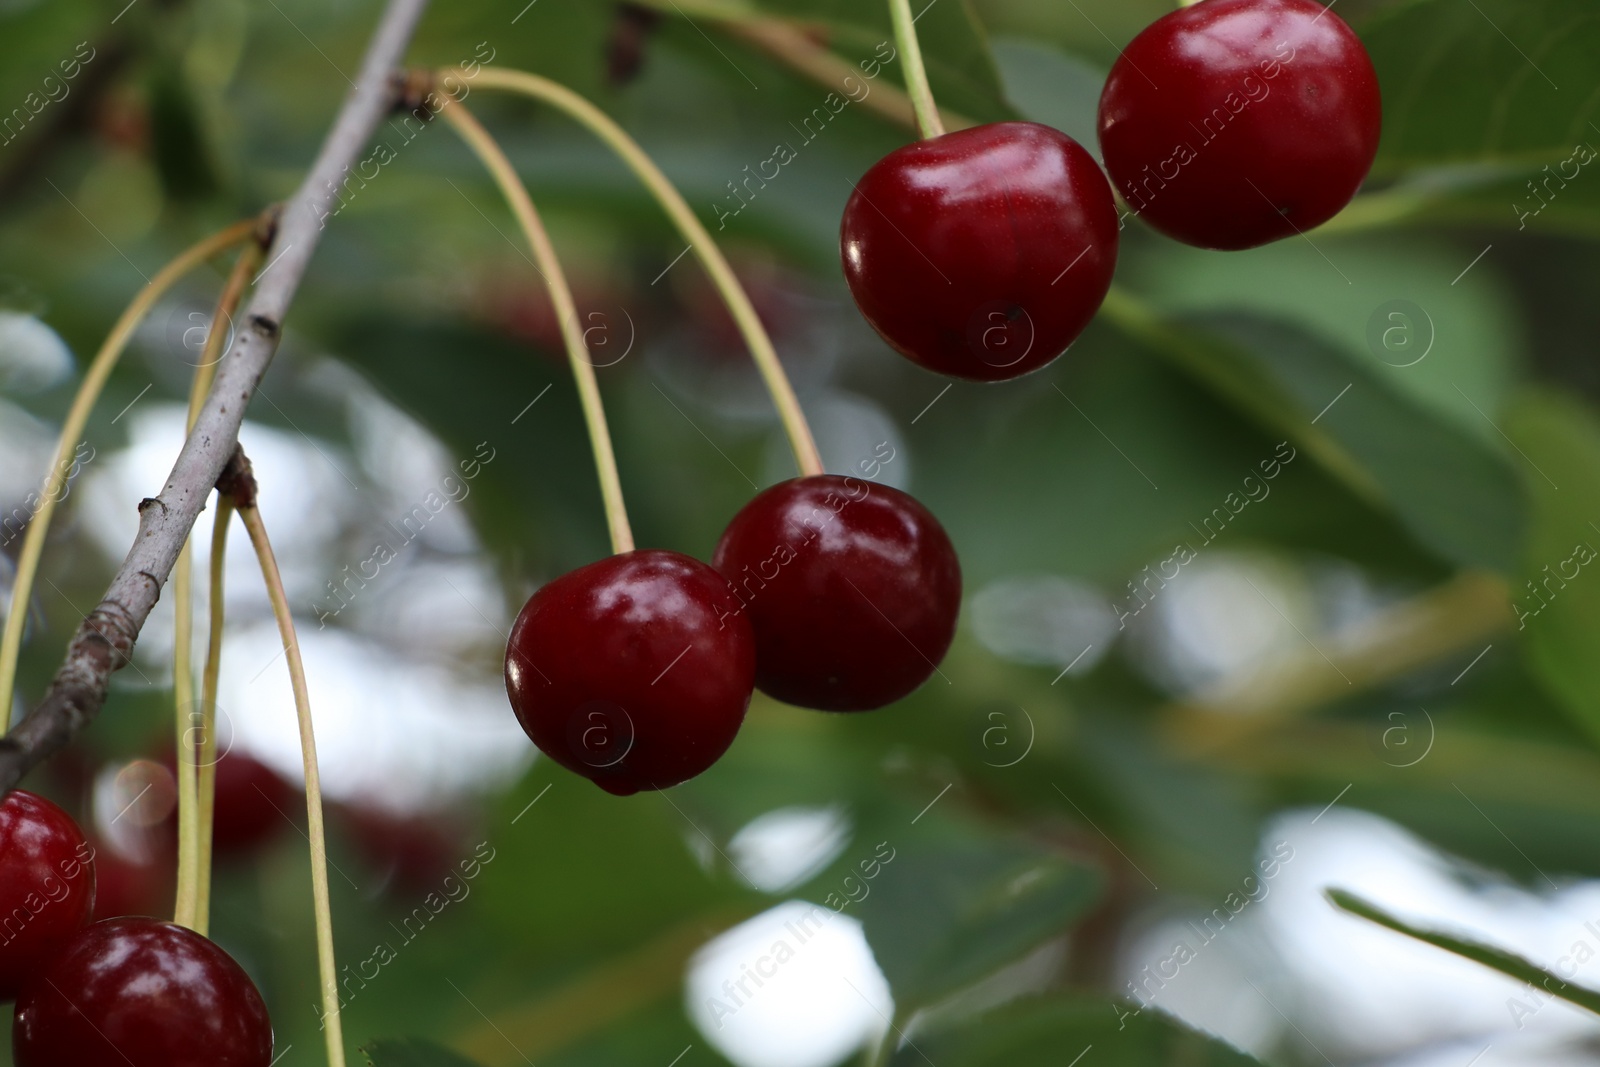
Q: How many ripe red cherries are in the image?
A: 6